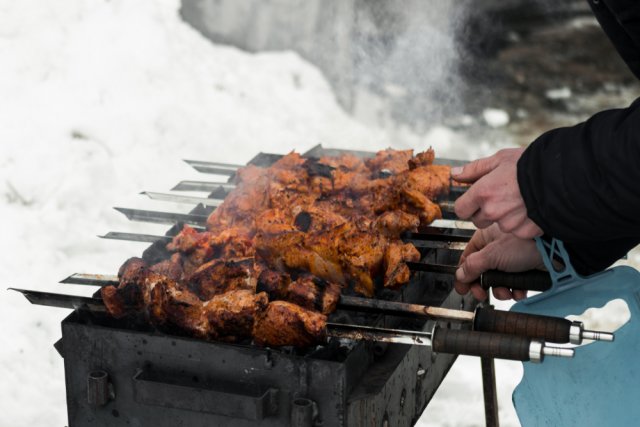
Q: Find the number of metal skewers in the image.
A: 7